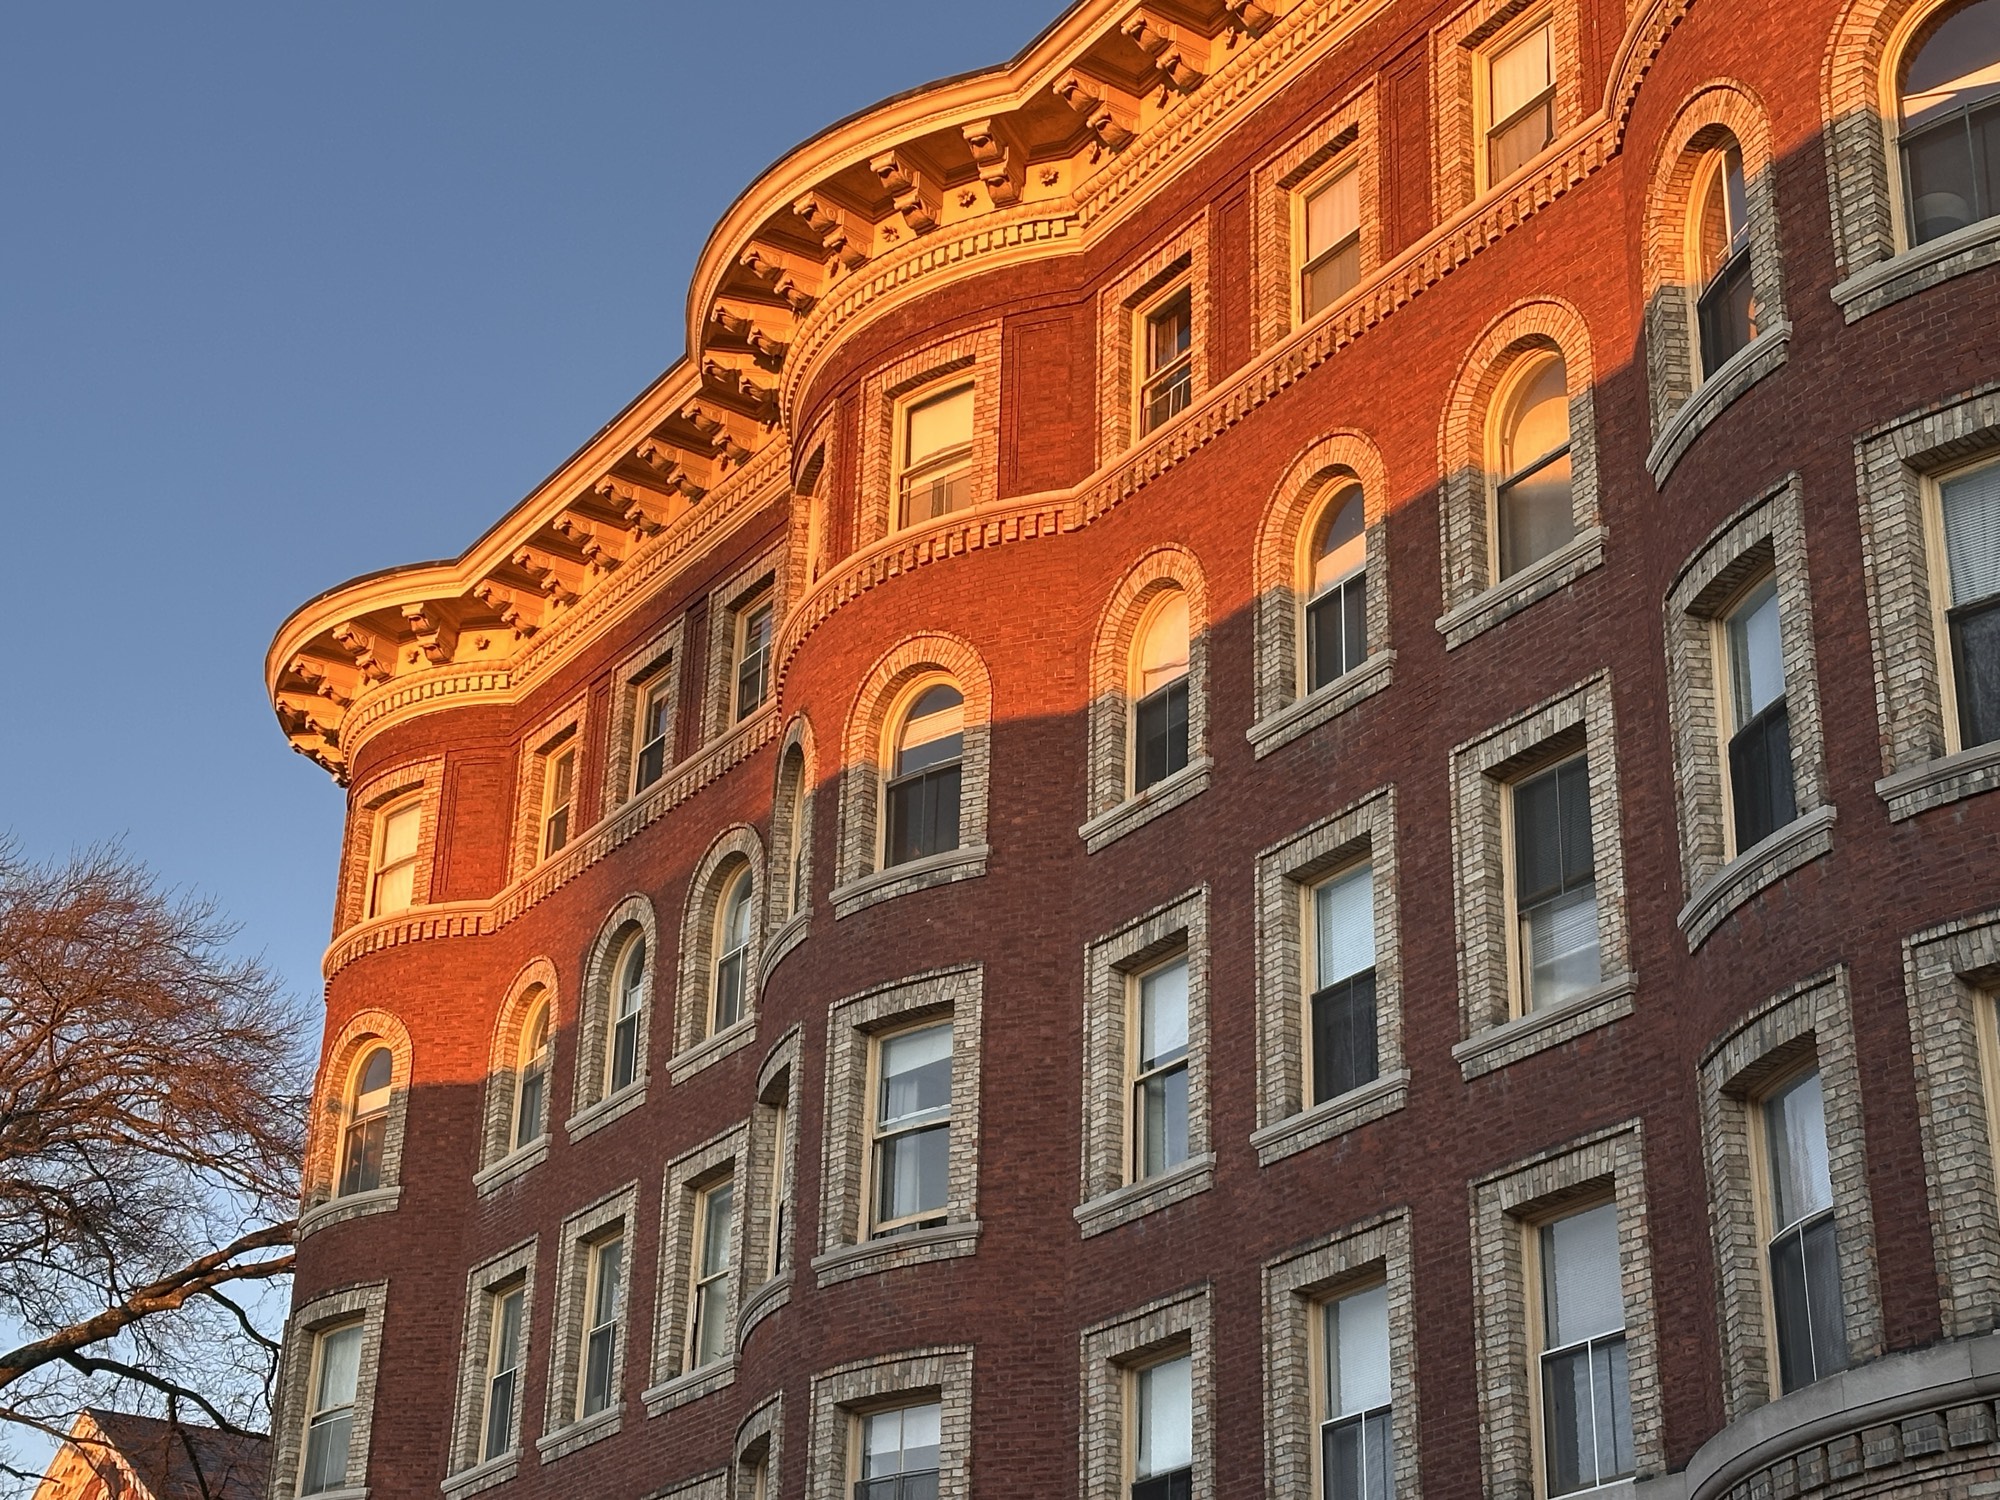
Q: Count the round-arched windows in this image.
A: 11